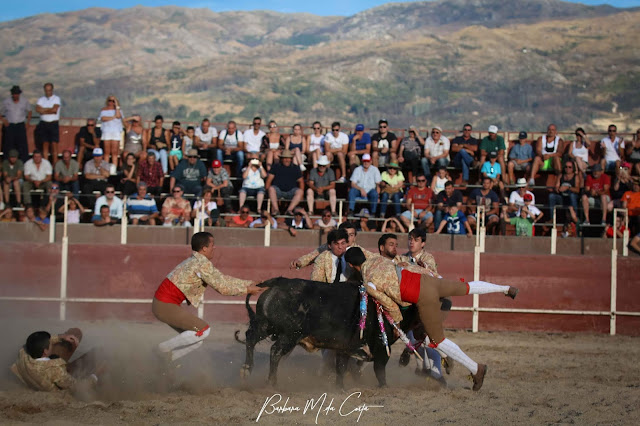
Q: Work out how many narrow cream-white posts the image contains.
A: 13